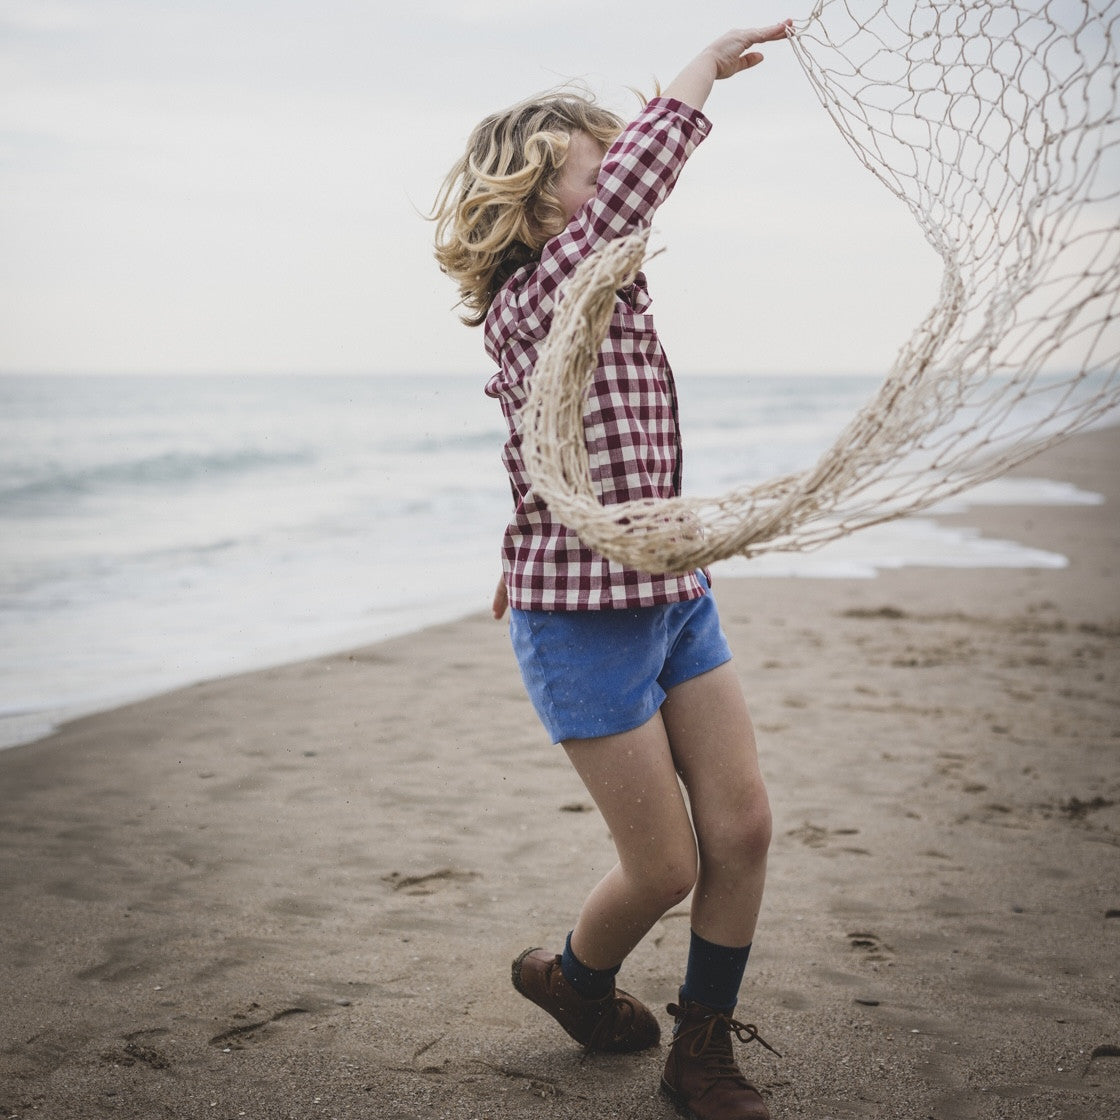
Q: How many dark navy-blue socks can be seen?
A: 2